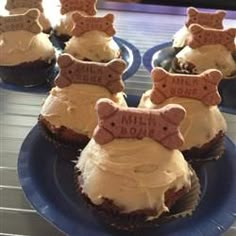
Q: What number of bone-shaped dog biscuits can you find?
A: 9